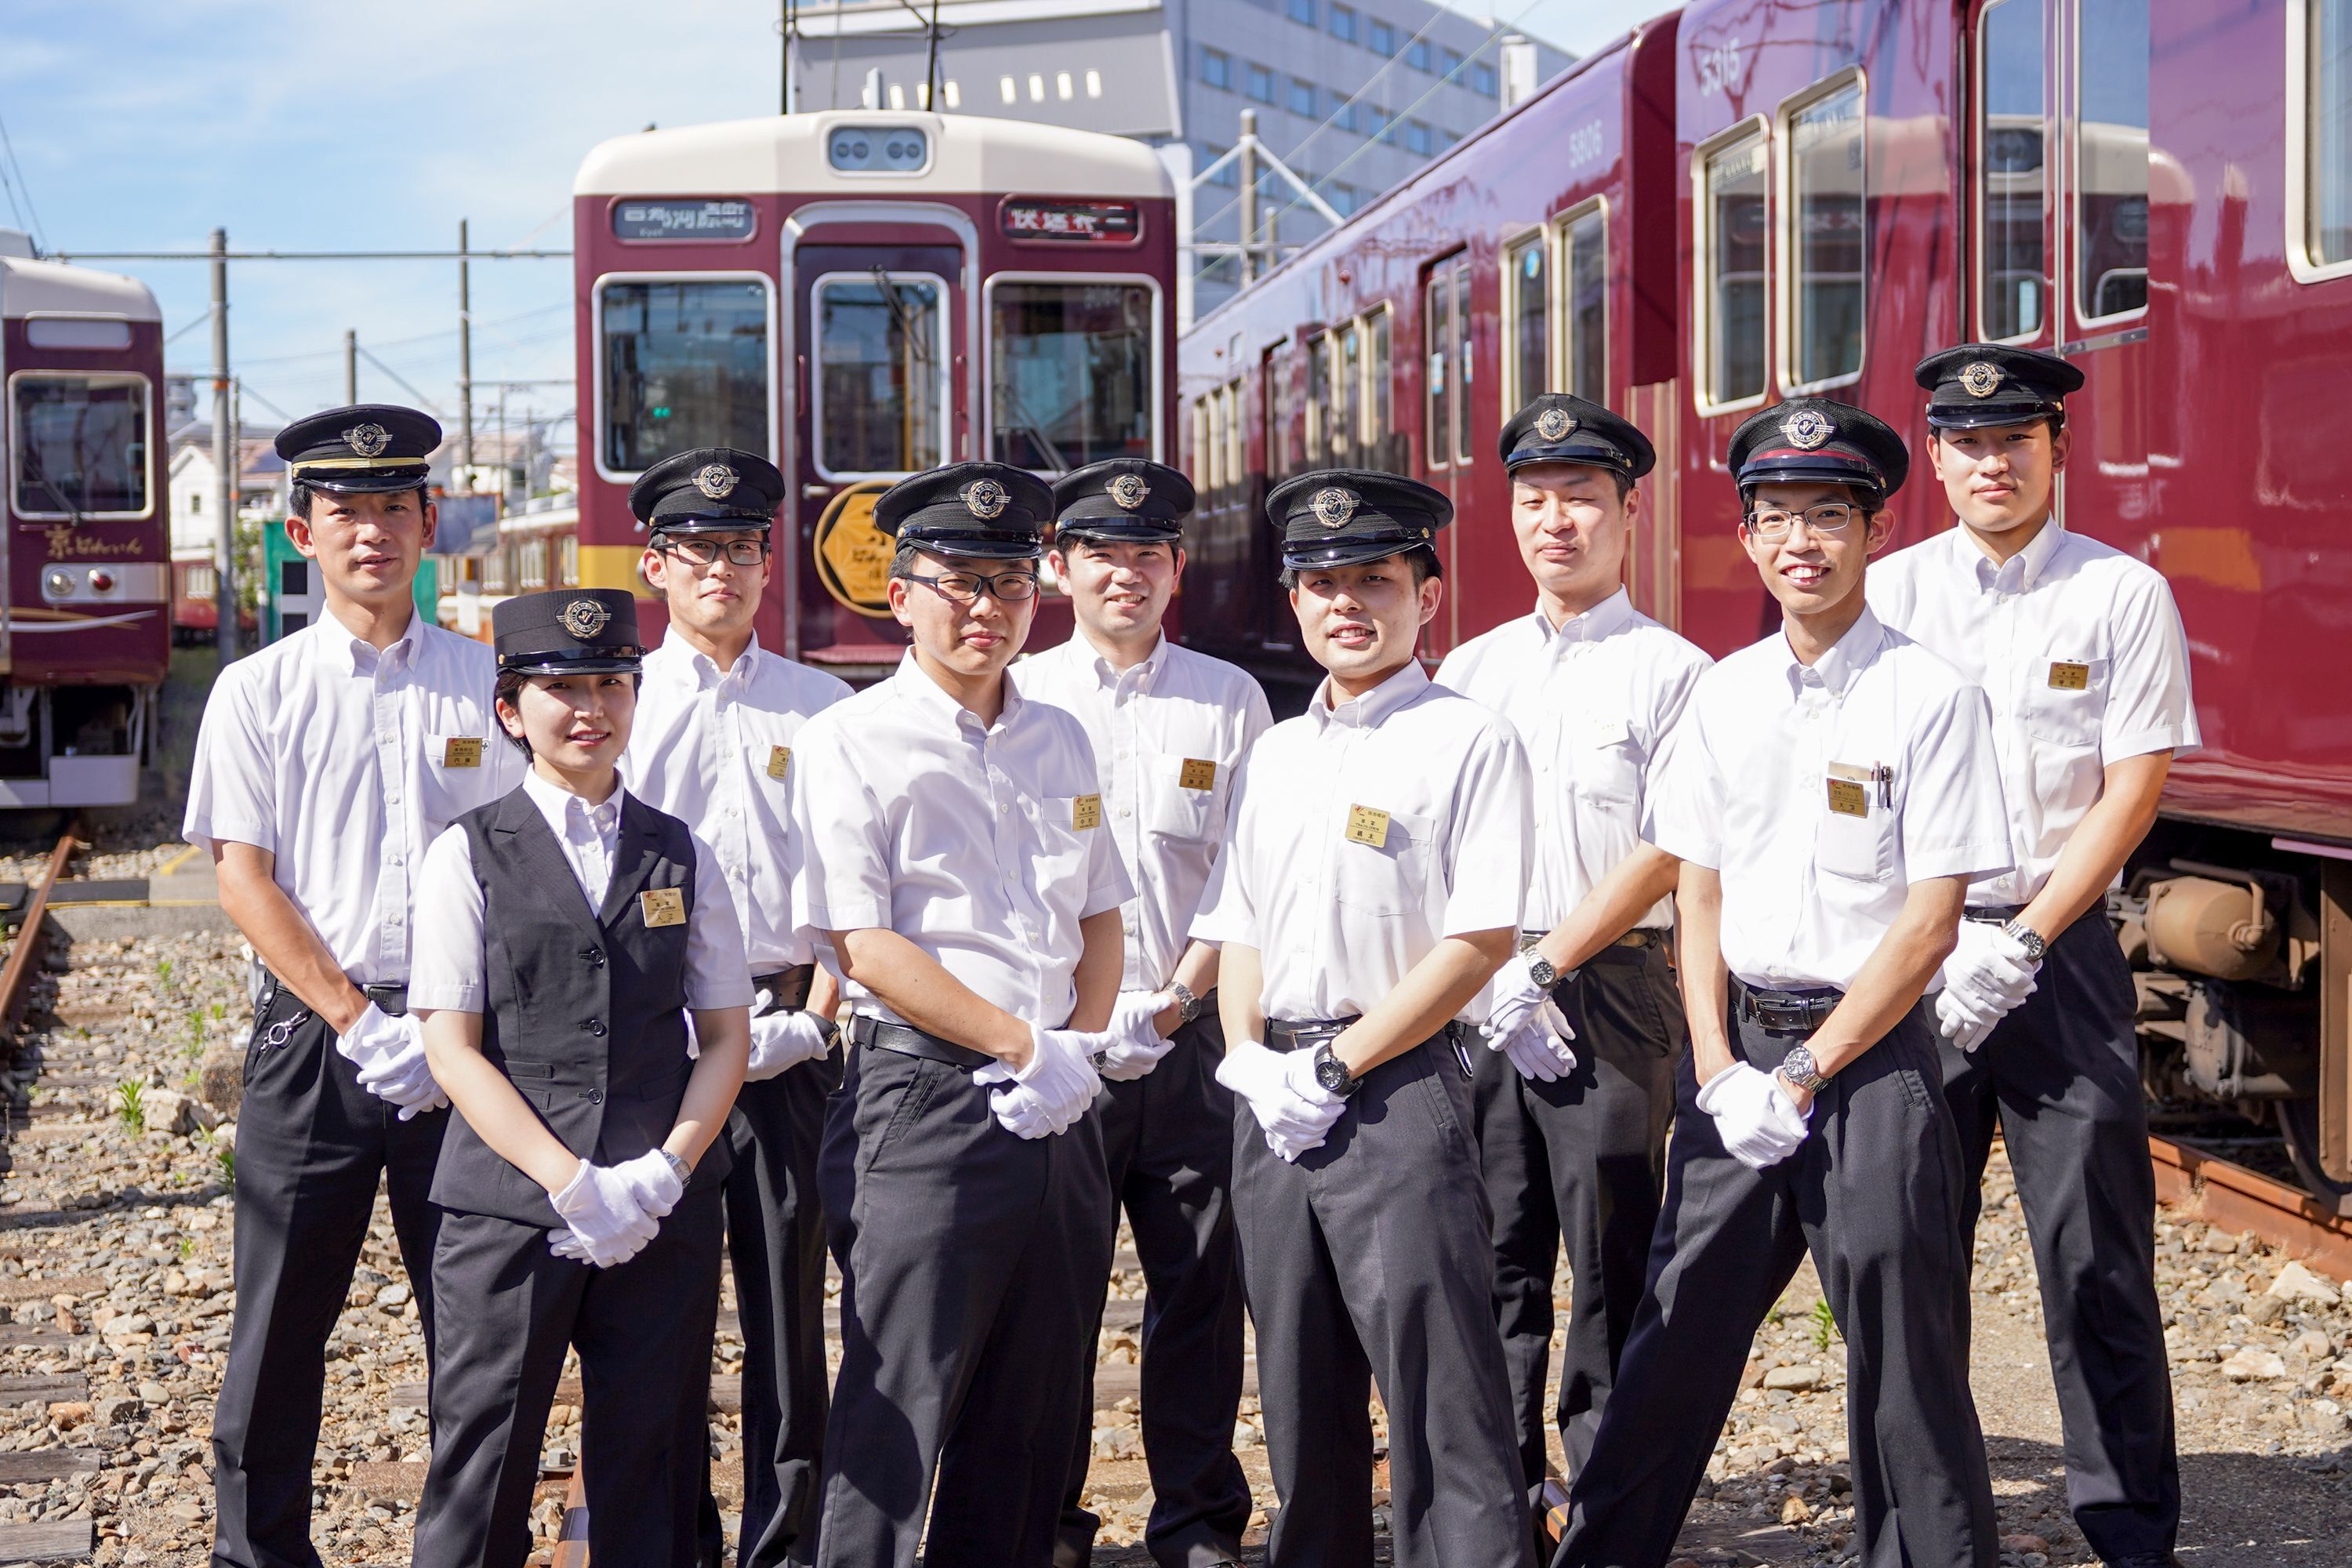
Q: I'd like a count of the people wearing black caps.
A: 9